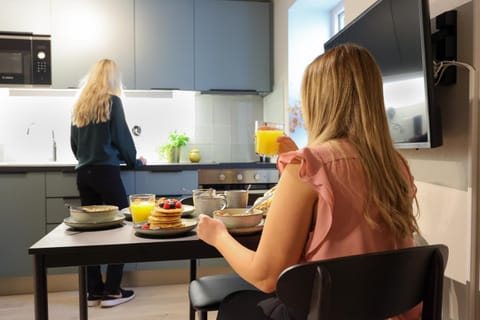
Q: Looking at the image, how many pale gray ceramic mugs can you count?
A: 2